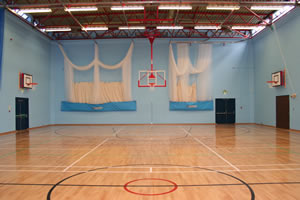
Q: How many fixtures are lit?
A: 12